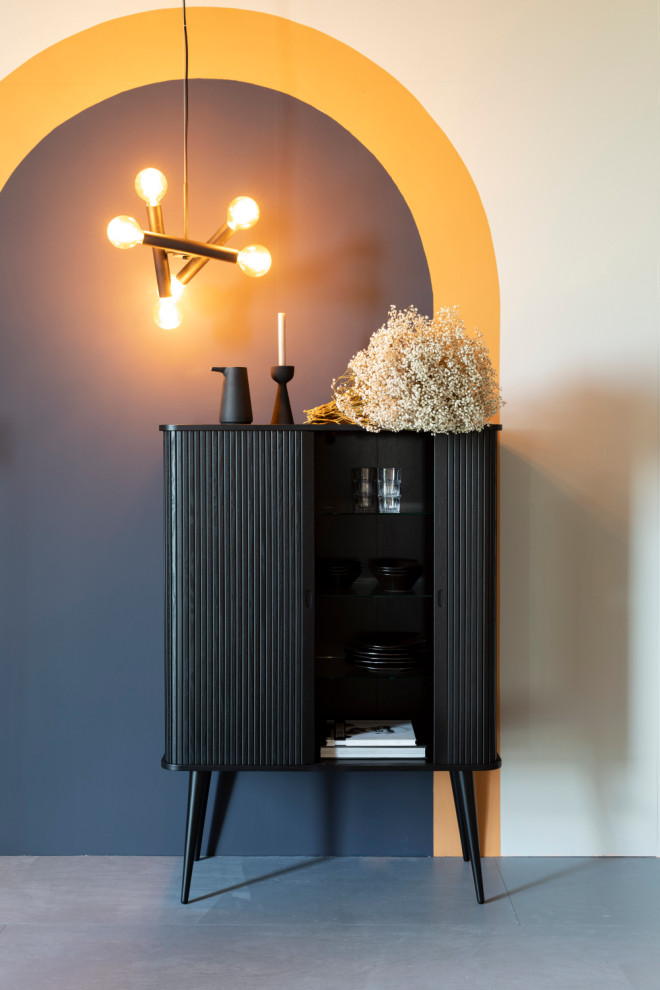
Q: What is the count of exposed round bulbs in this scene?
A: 6